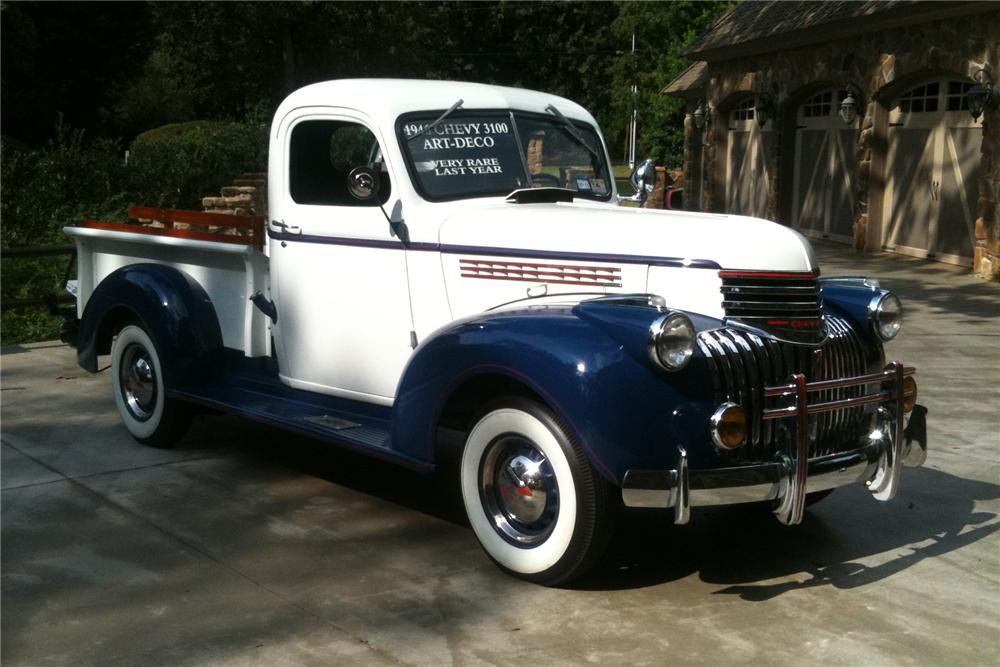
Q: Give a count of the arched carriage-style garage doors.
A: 3